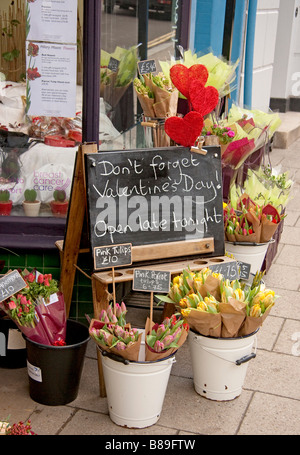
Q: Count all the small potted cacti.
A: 3